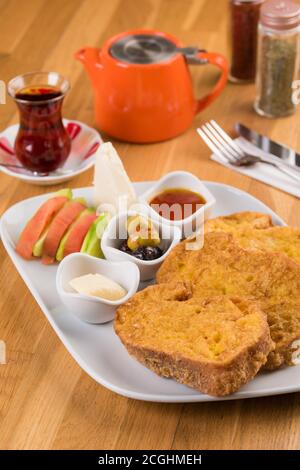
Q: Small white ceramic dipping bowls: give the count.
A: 3